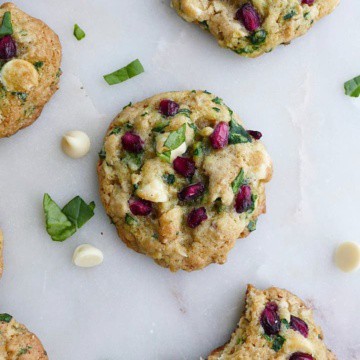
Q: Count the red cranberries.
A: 15